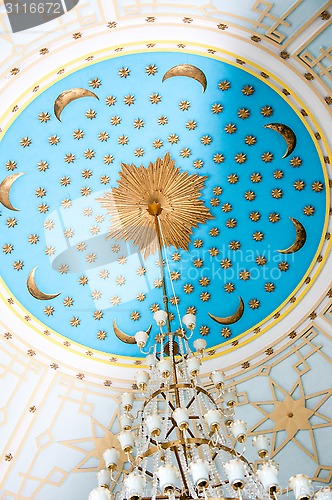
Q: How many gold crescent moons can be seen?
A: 8